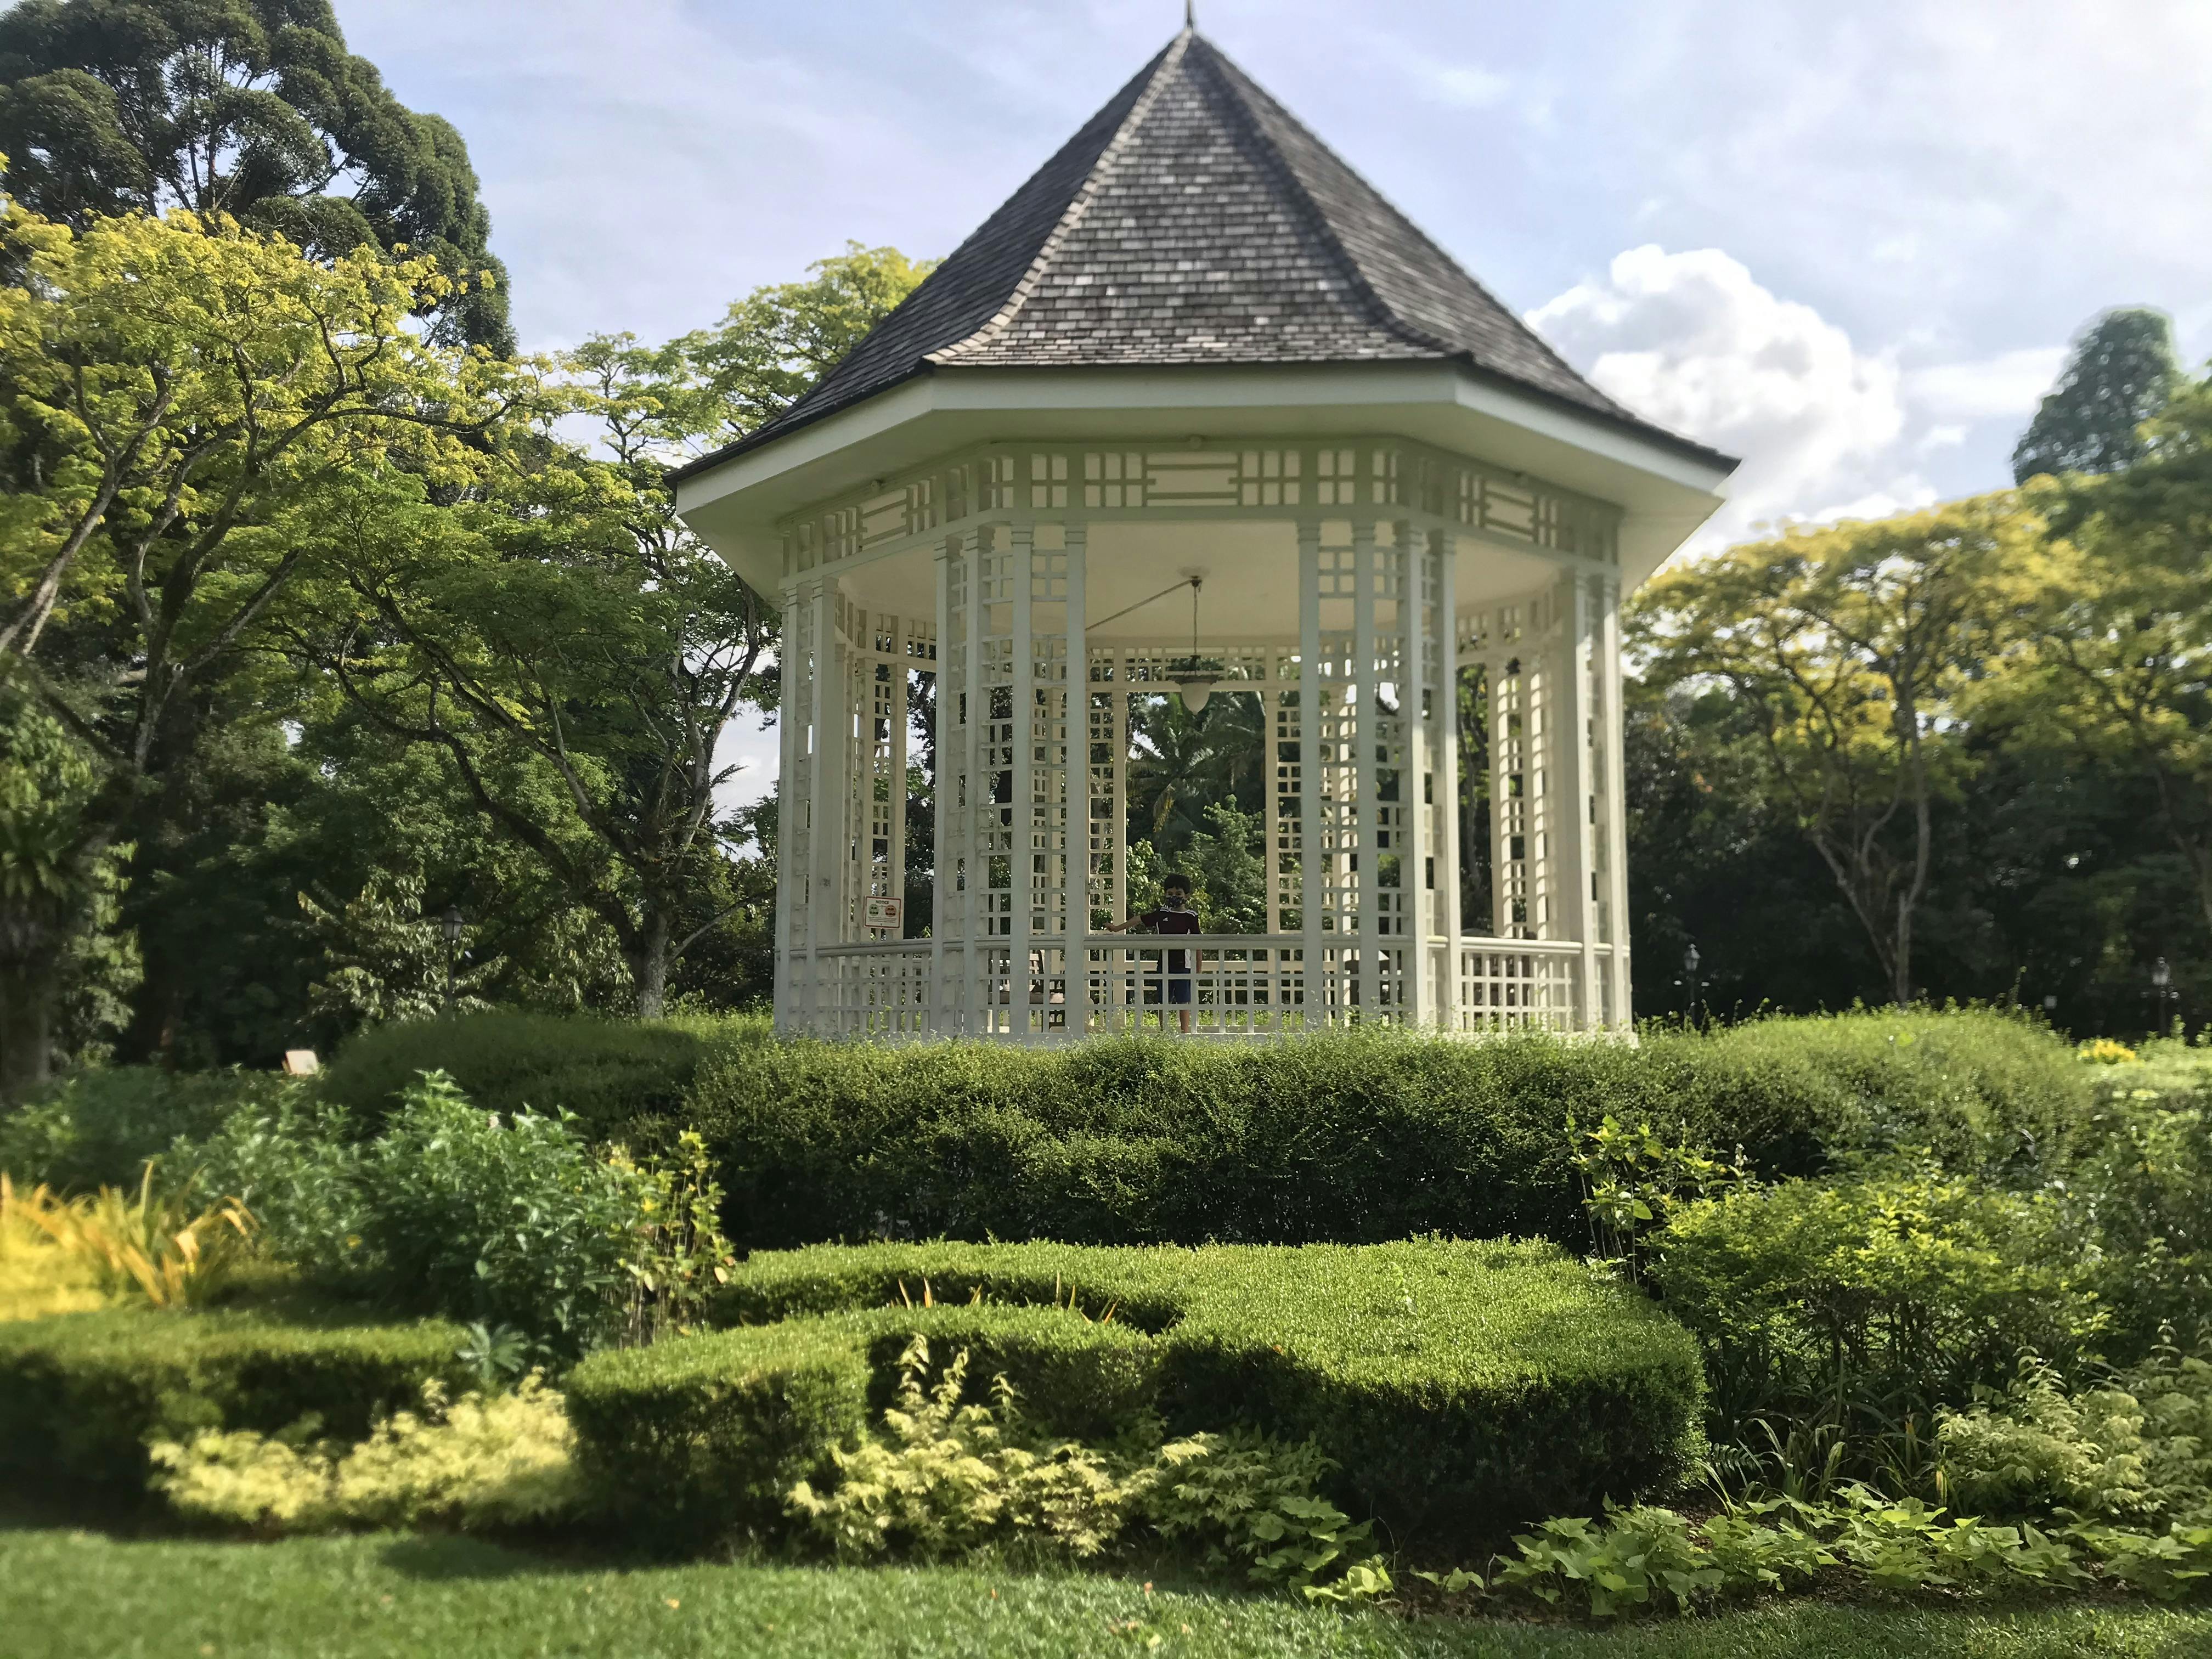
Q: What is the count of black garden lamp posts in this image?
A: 3